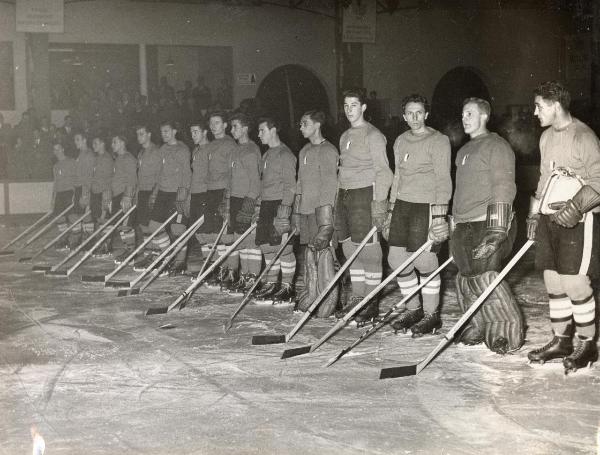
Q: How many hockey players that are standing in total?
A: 15